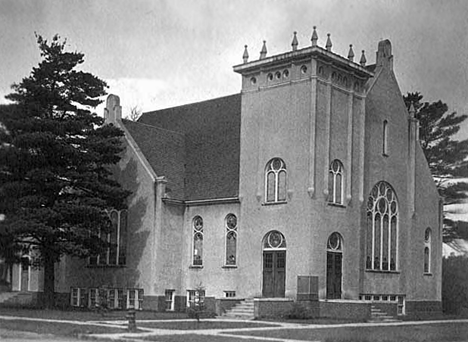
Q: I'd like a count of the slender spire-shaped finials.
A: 7